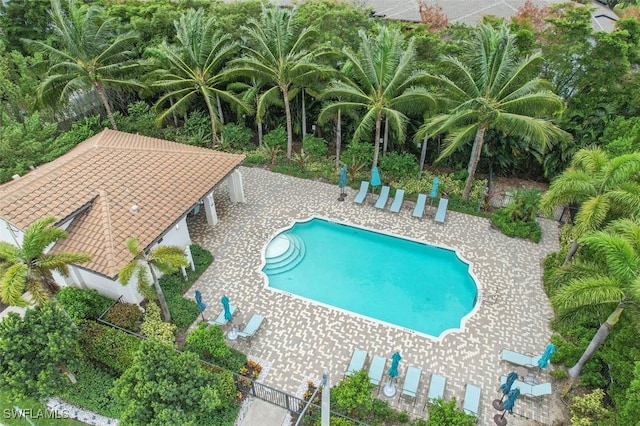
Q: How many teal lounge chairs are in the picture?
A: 14